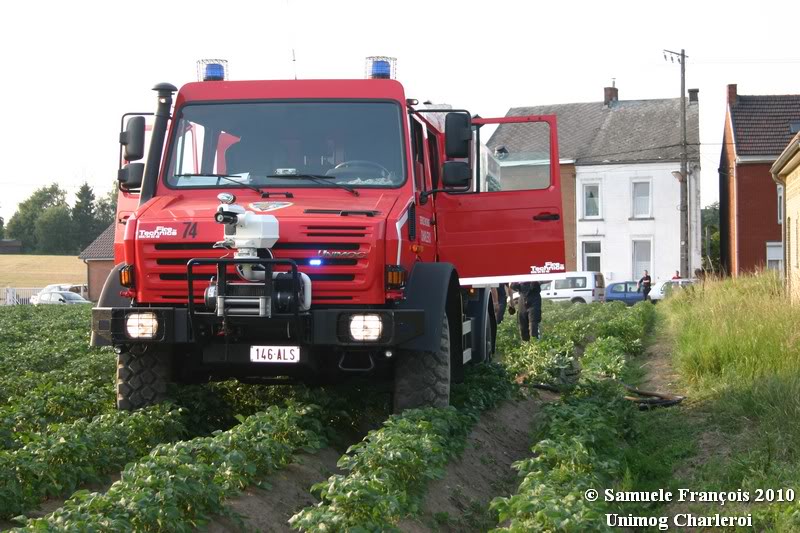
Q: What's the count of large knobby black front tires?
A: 2